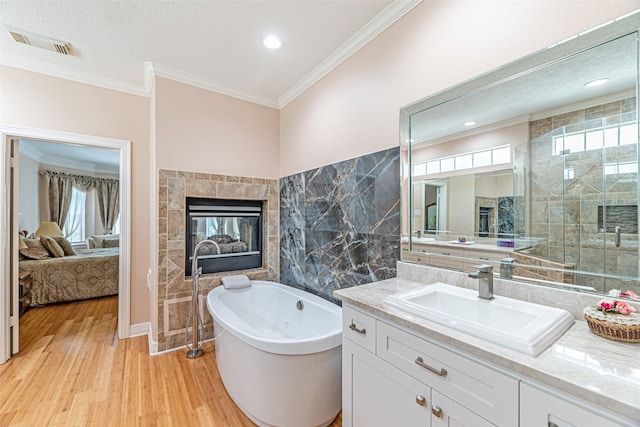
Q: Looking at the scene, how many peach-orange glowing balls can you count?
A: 0